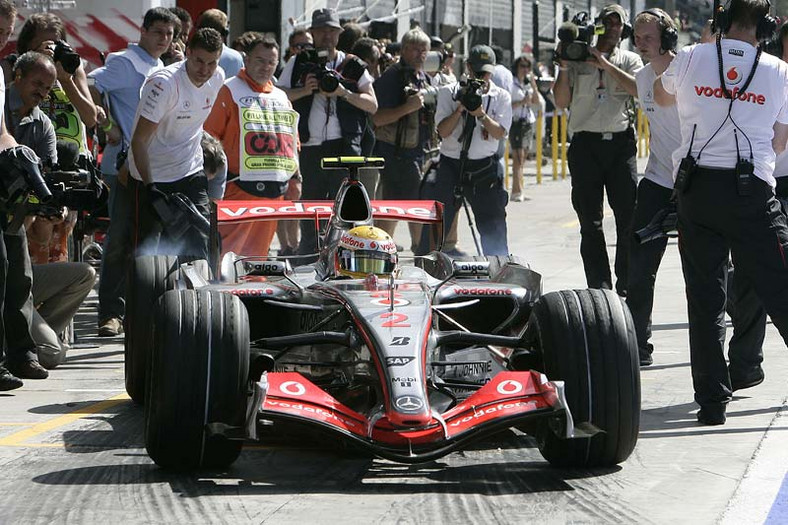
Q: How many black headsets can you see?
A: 3